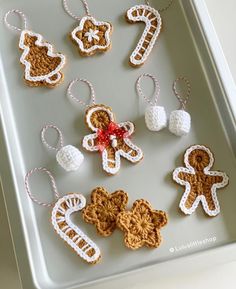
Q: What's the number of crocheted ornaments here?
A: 11